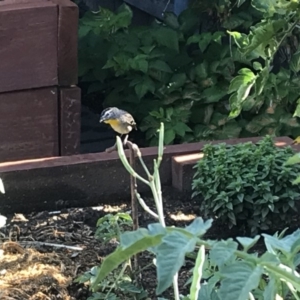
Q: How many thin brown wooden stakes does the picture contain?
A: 1